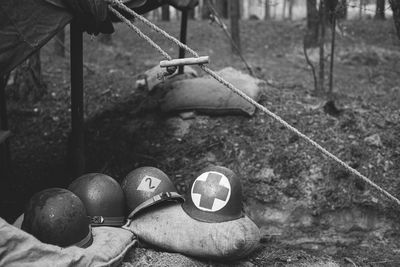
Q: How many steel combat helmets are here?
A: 4